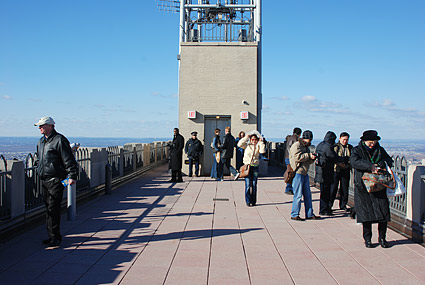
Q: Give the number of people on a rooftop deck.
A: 12